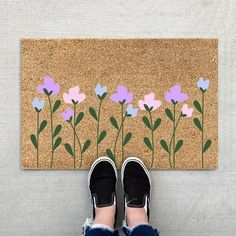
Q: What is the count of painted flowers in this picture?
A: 11